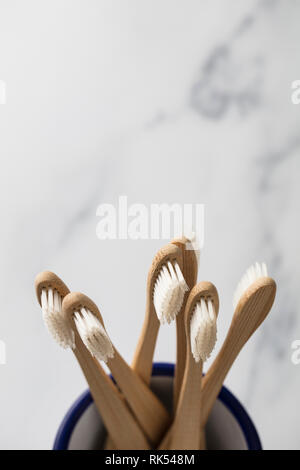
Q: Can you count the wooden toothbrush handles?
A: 6